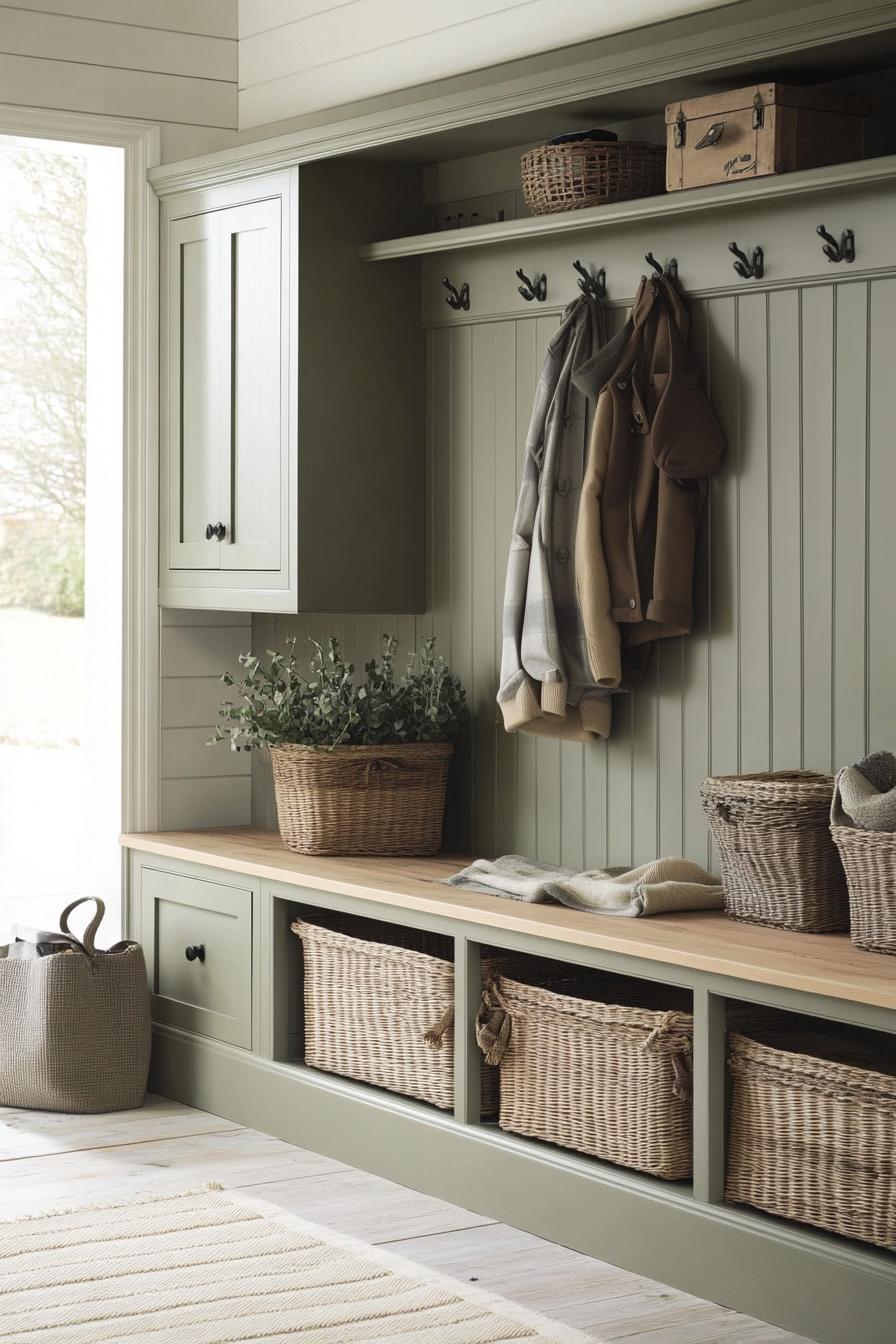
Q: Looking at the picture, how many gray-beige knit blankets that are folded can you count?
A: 1